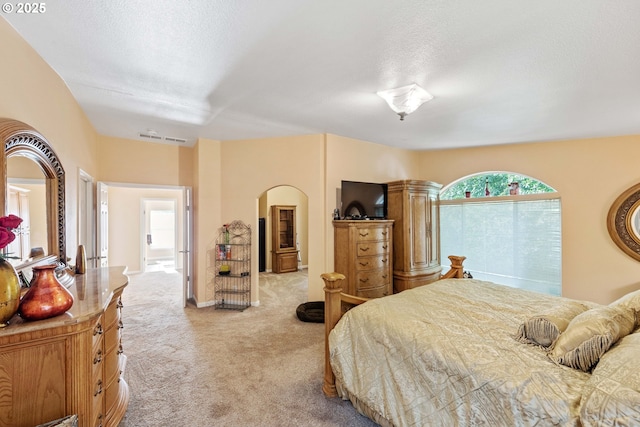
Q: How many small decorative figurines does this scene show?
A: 3